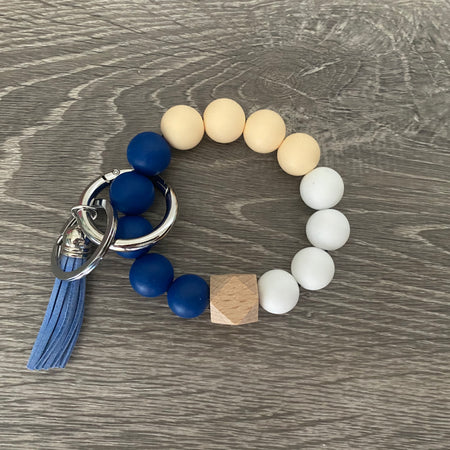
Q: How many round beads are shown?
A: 13